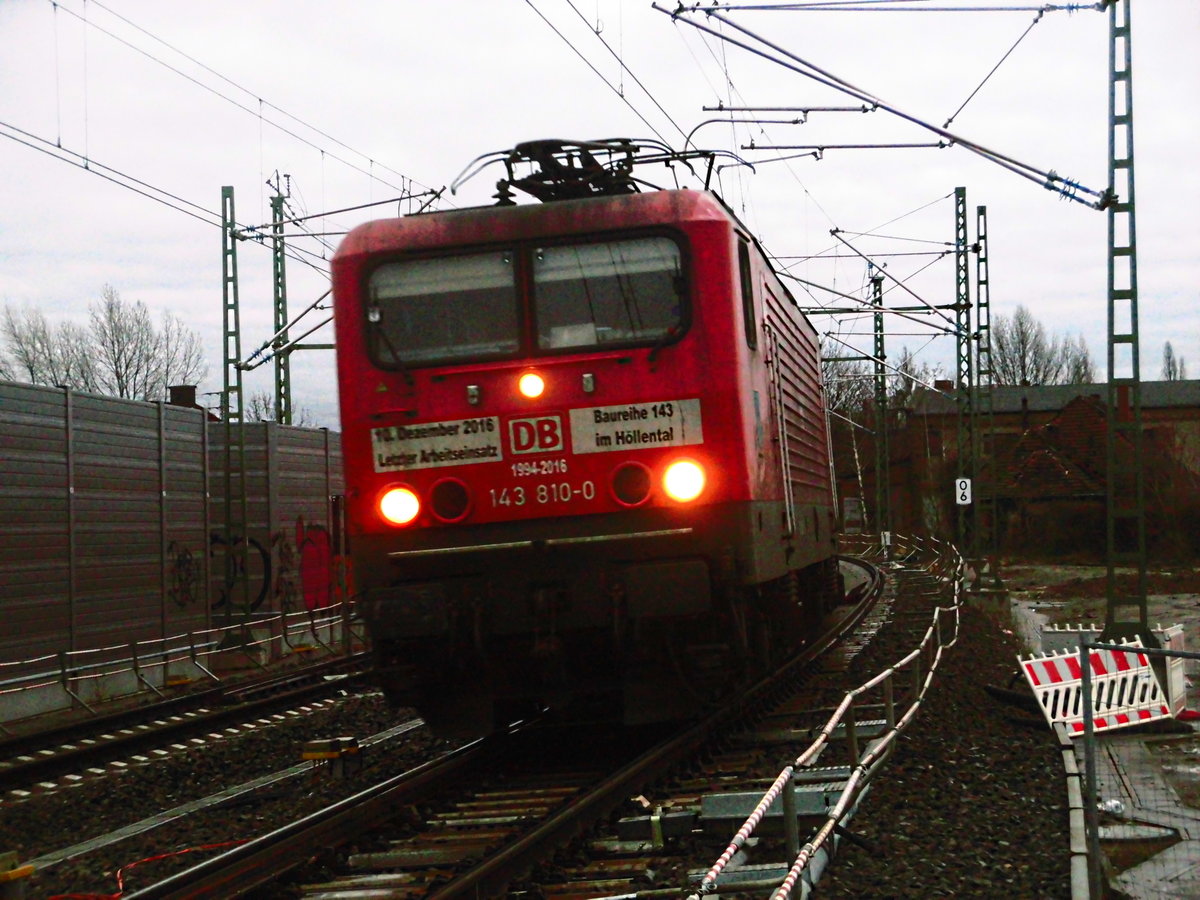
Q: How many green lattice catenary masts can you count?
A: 6